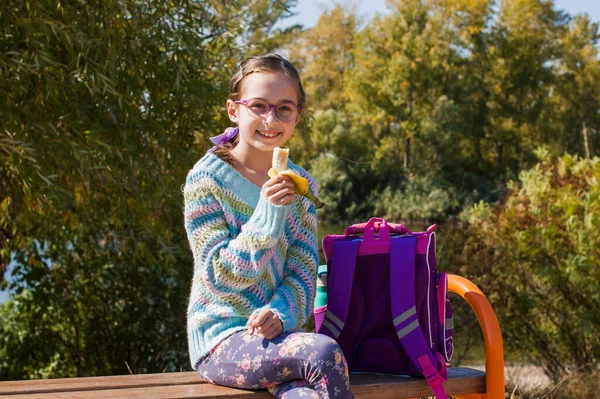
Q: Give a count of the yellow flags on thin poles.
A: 0